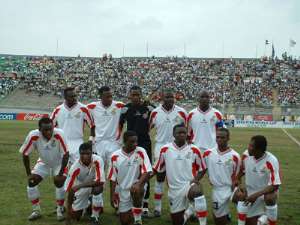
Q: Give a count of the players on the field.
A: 11